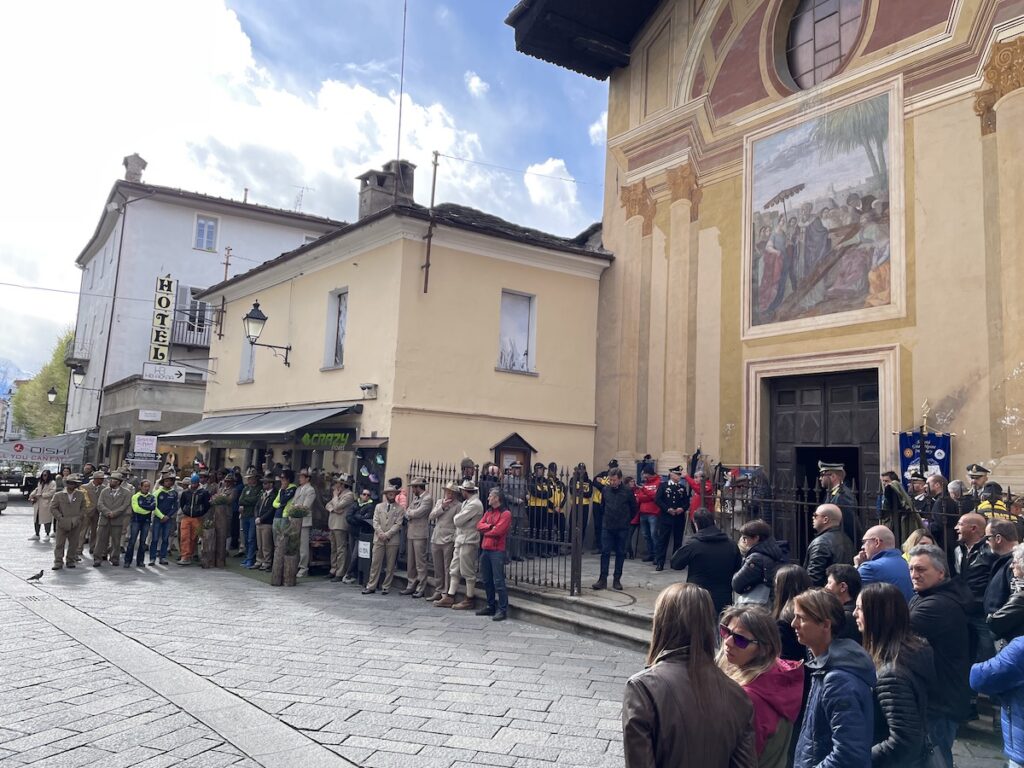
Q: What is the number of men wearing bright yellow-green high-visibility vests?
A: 3